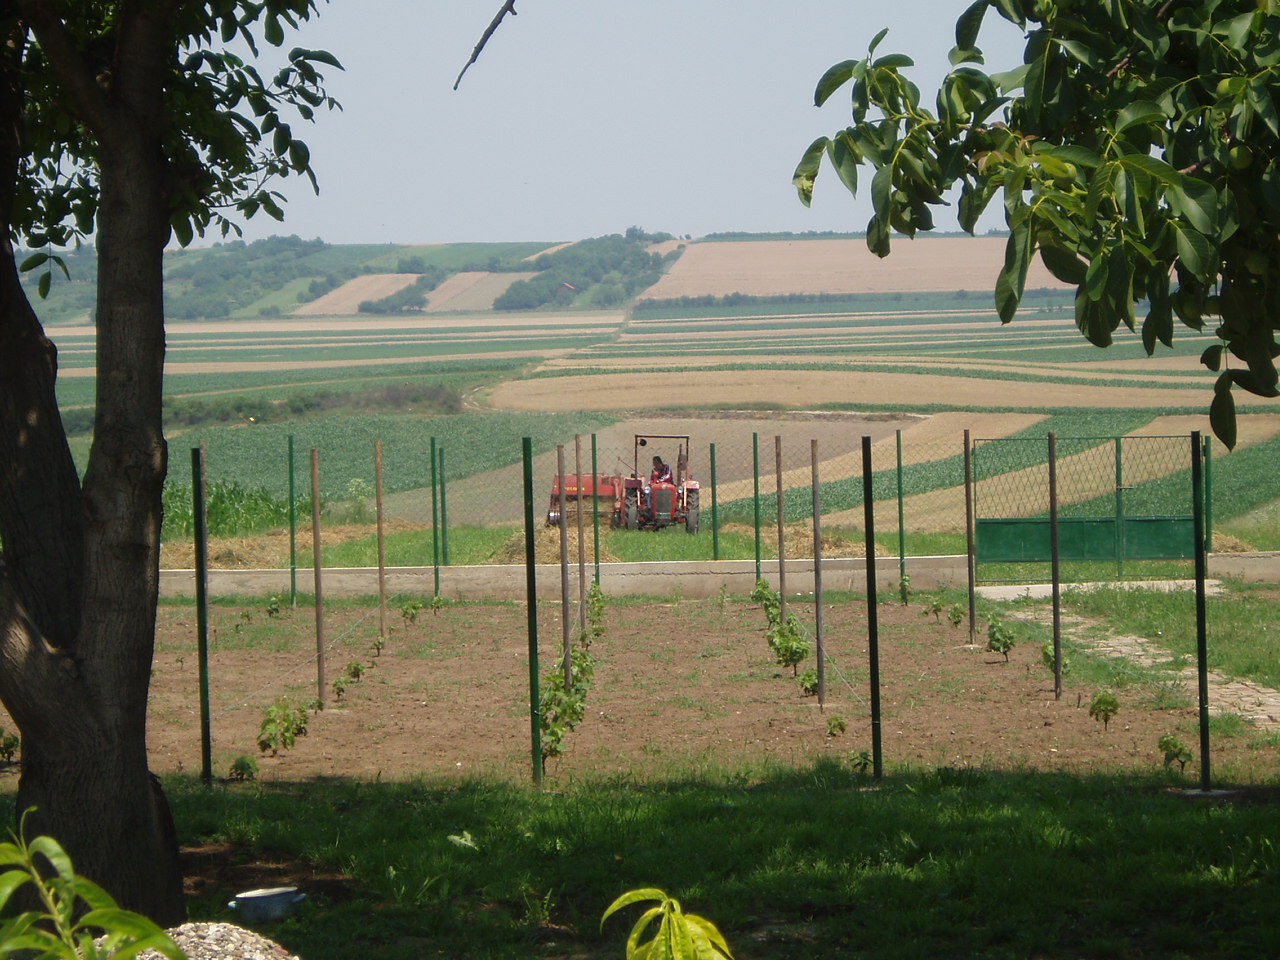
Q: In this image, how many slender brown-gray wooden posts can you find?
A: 9